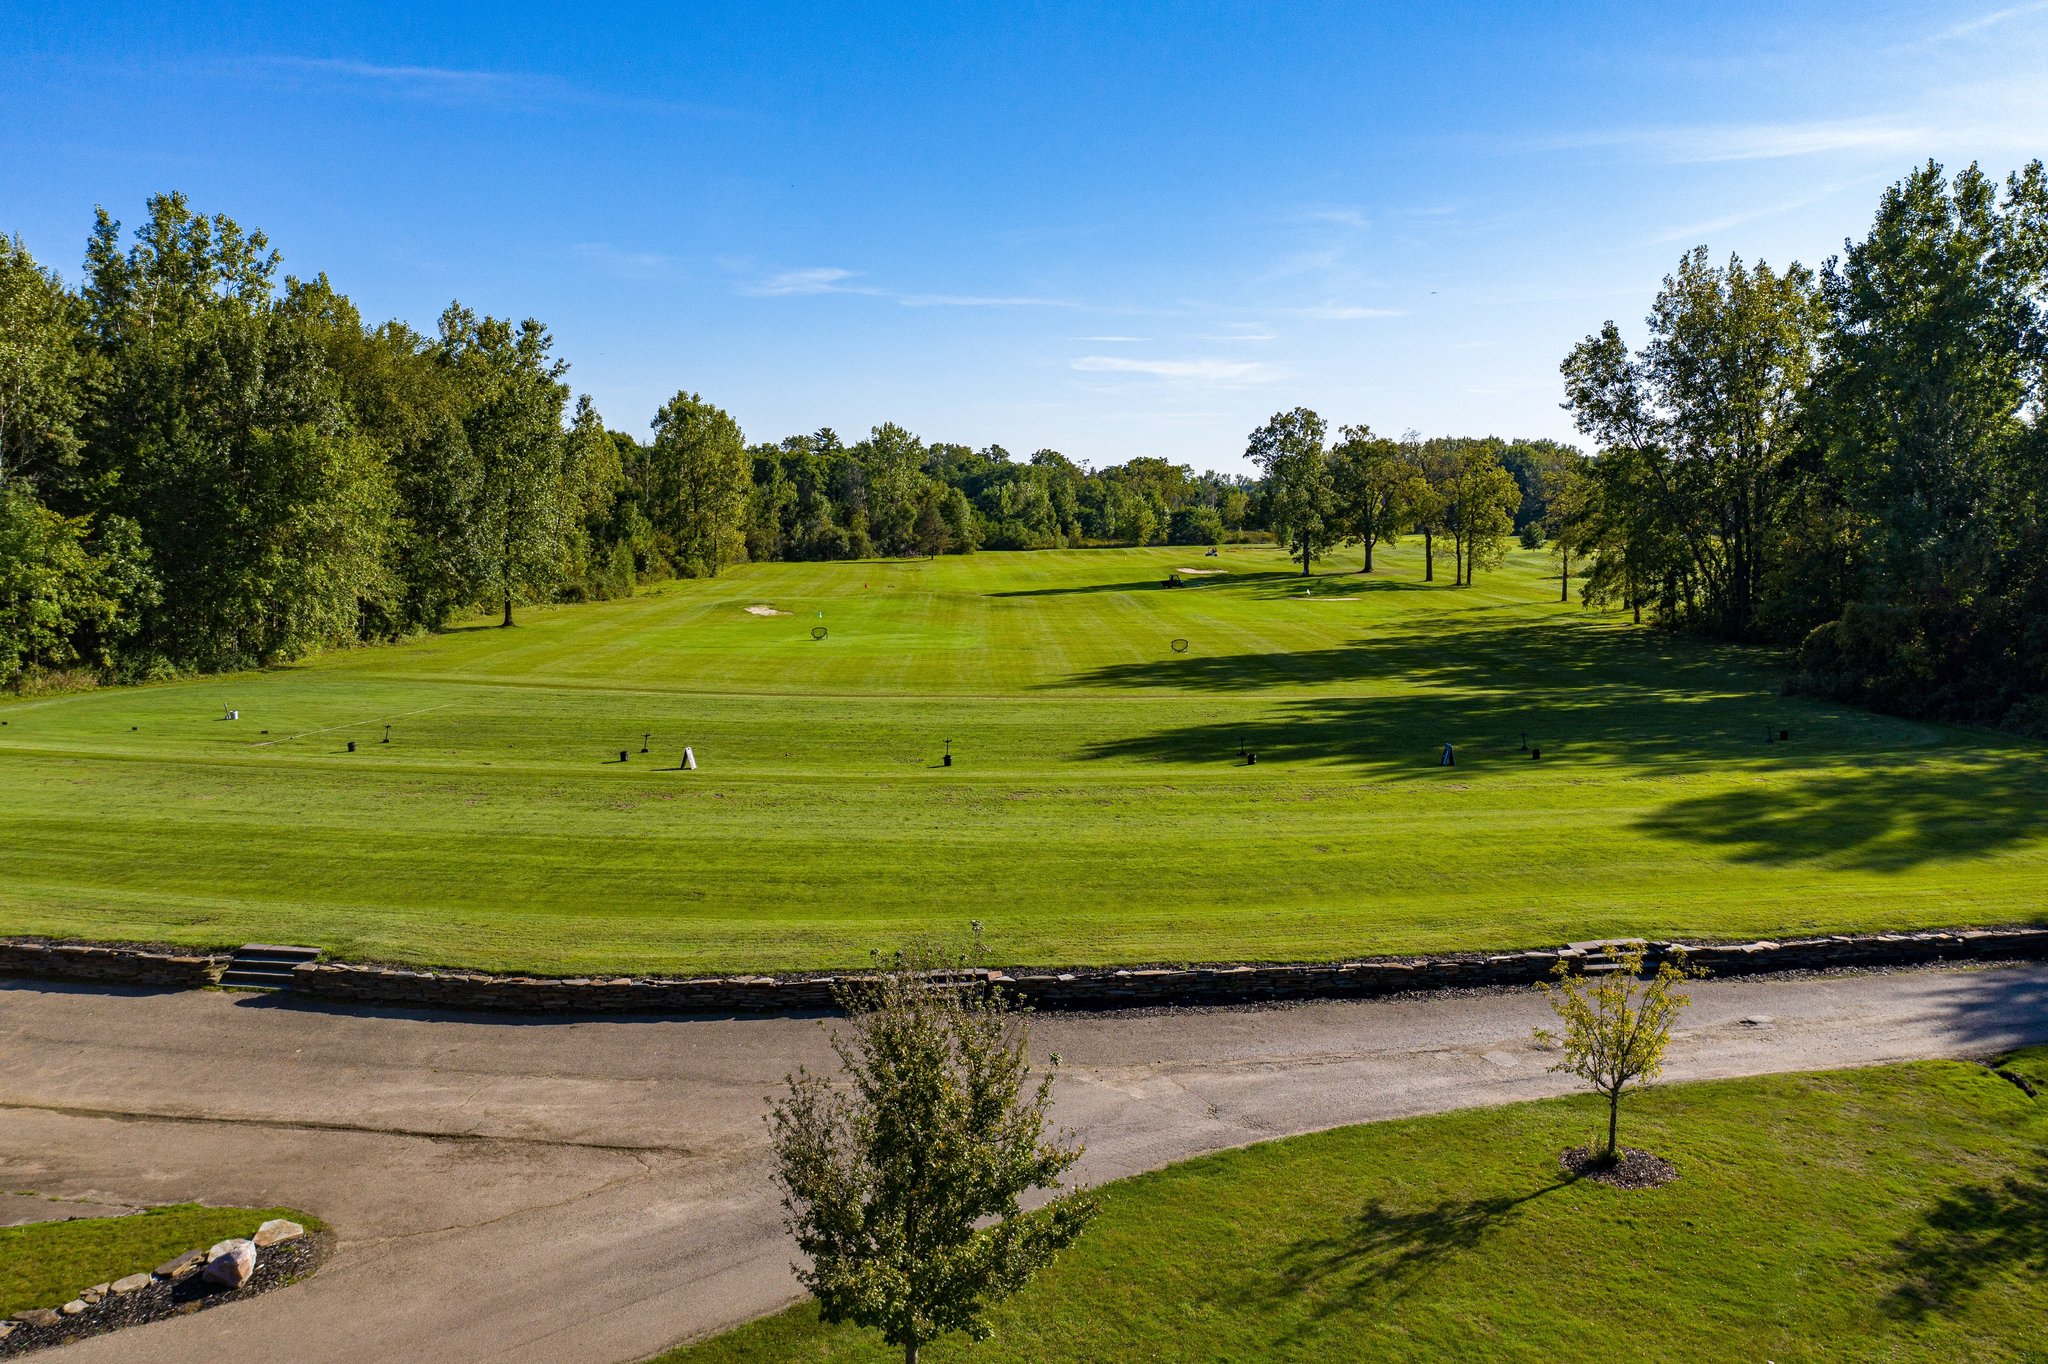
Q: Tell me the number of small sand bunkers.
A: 3